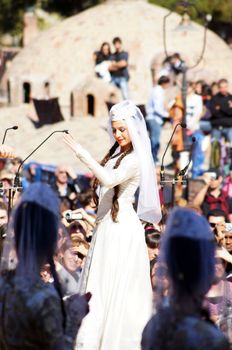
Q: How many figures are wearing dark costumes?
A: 2